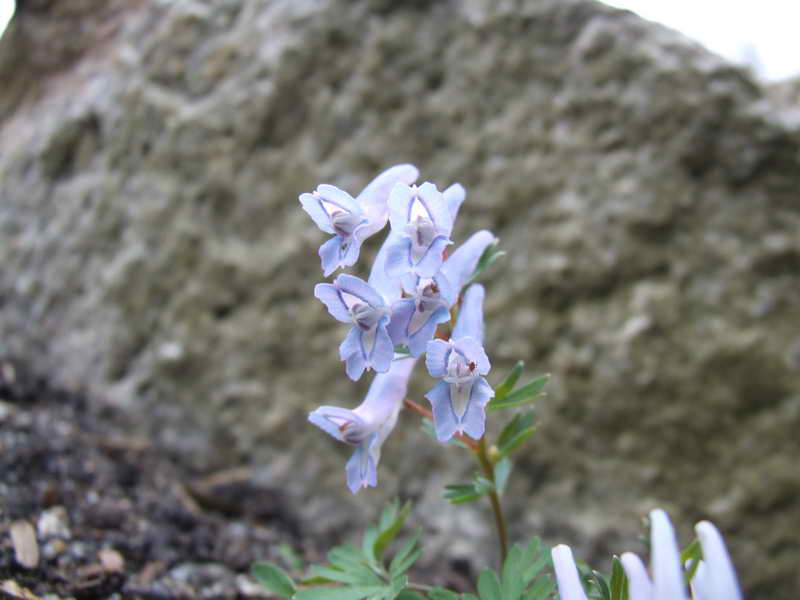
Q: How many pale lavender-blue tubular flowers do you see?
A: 6